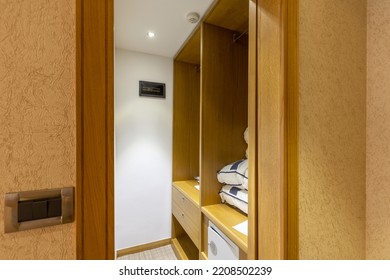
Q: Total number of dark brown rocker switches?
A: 3